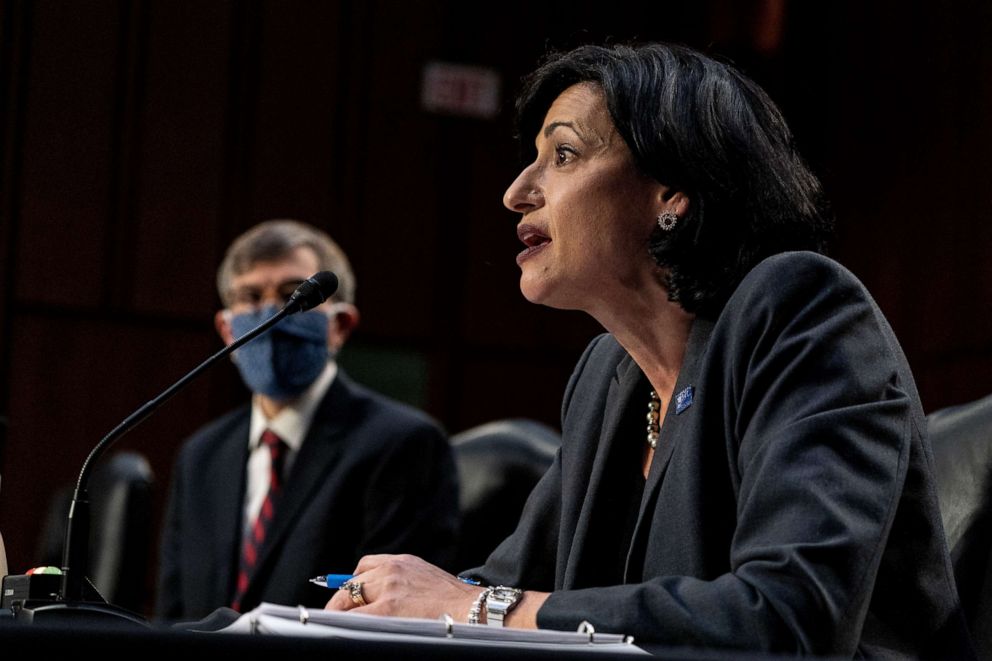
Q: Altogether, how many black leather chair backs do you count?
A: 3